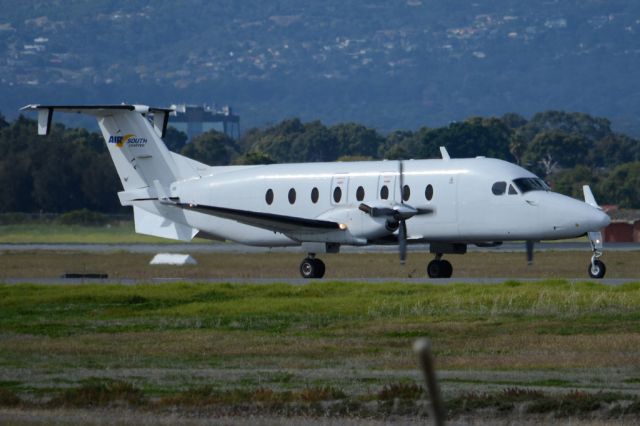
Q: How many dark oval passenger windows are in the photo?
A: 8